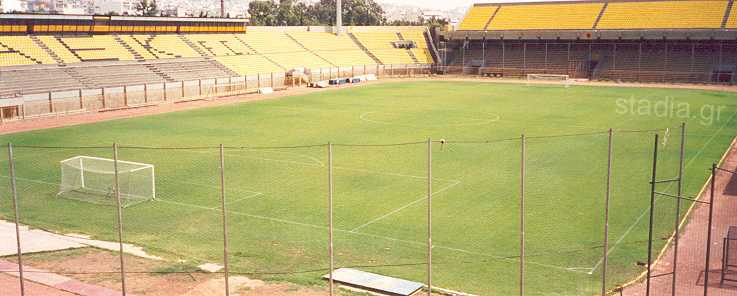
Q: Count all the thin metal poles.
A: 10